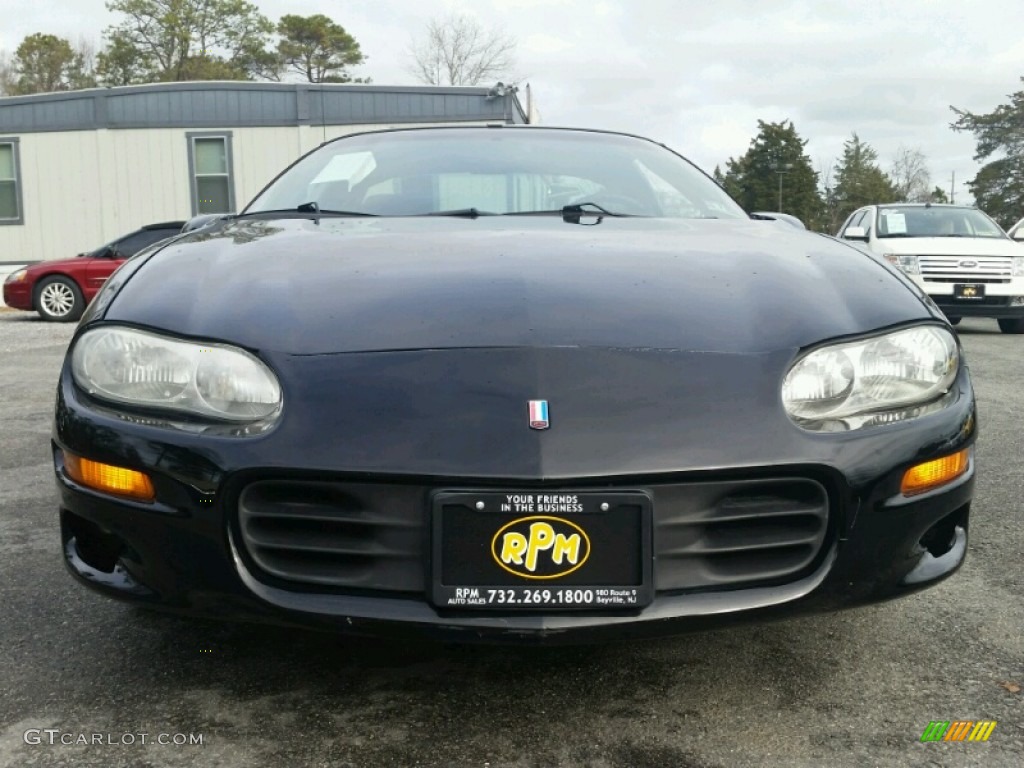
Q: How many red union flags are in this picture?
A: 0